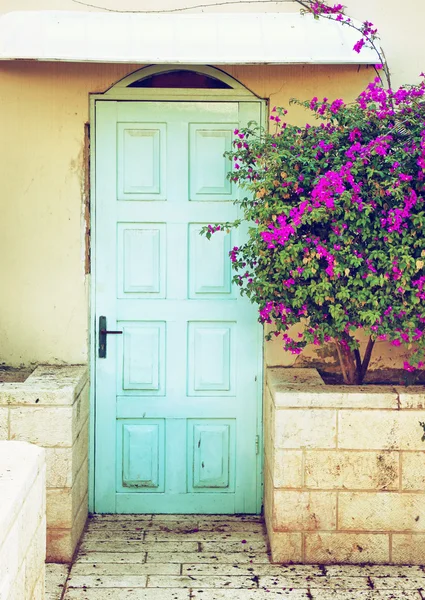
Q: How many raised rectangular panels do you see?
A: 8